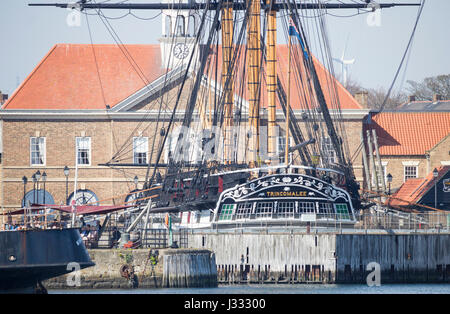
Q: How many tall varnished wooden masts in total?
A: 3